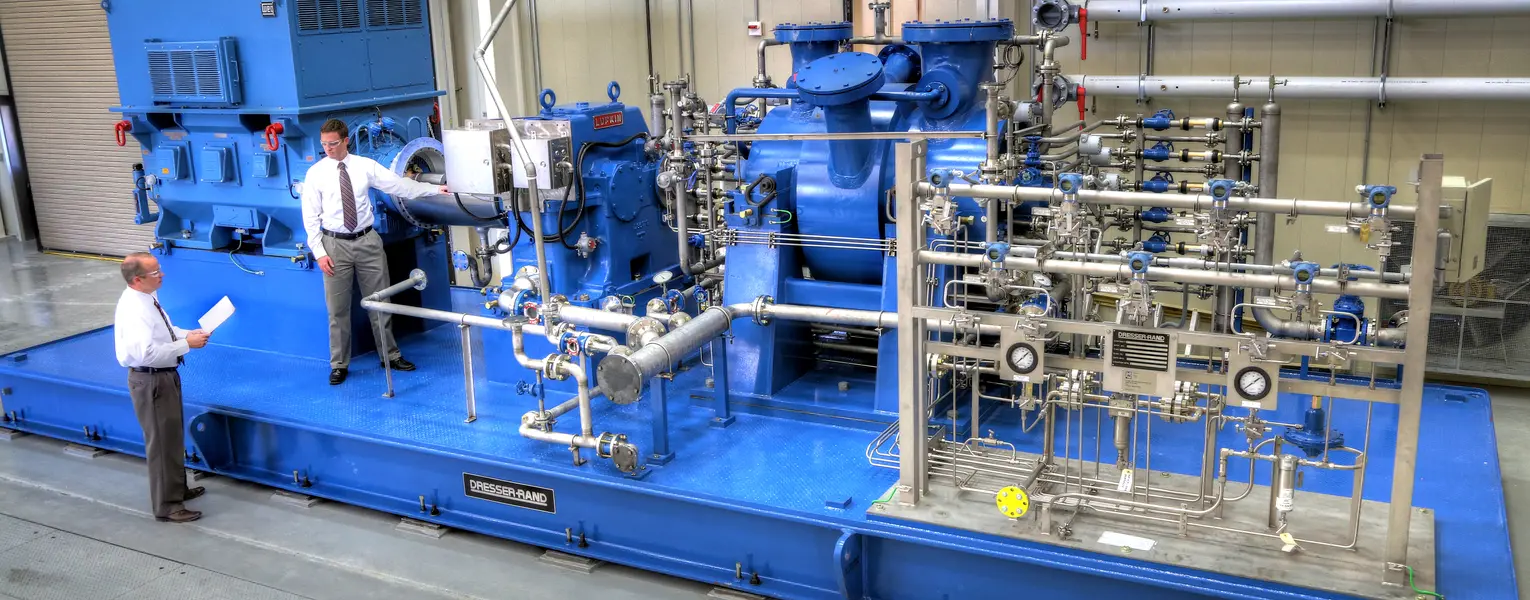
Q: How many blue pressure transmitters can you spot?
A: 7